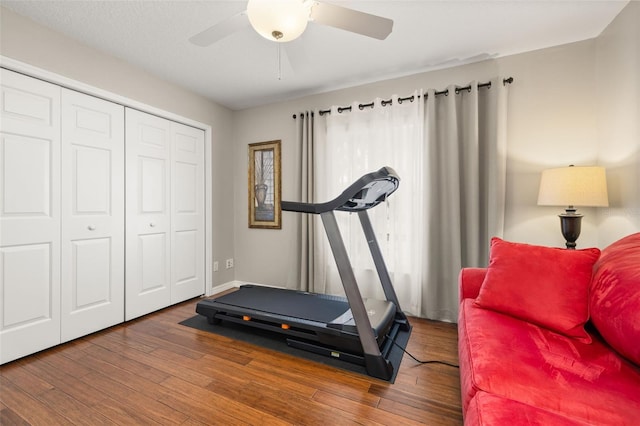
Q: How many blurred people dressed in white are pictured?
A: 0